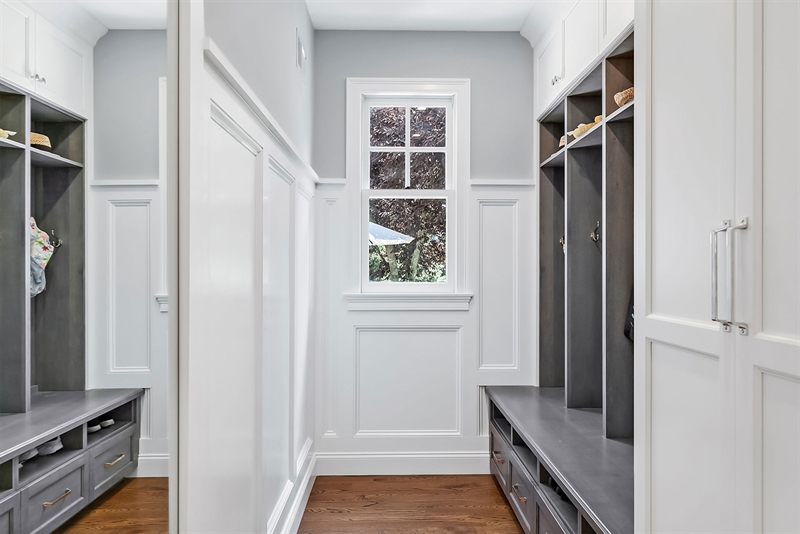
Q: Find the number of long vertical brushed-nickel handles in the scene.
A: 2